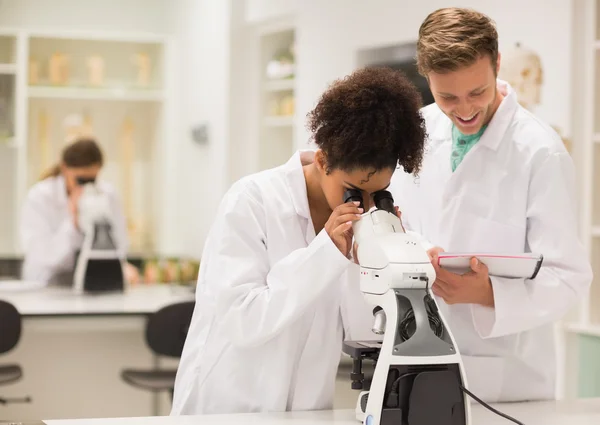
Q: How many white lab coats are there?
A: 3